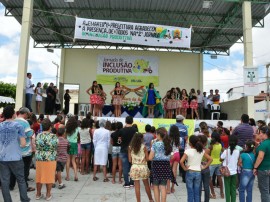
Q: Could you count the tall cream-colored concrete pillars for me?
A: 2